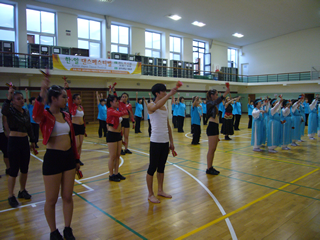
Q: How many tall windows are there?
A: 8